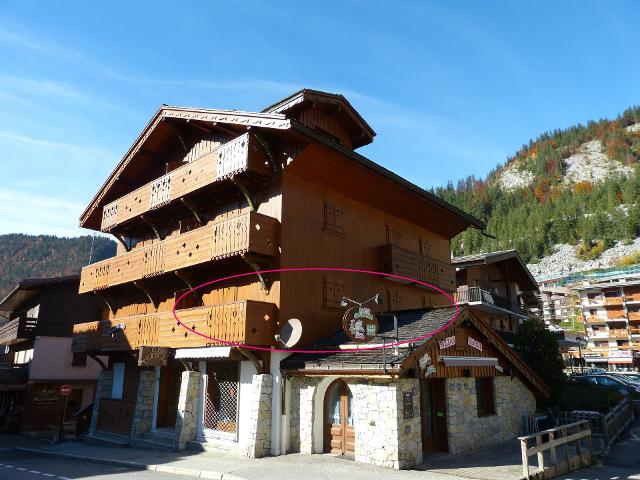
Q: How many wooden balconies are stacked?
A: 3